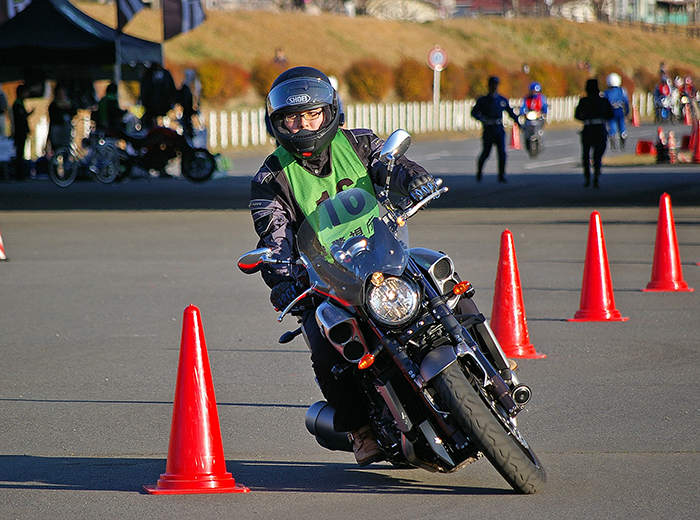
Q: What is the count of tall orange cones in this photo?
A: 4